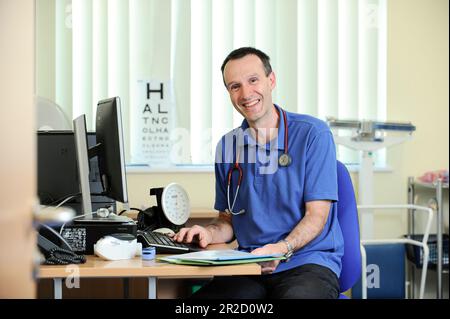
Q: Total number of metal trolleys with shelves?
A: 1